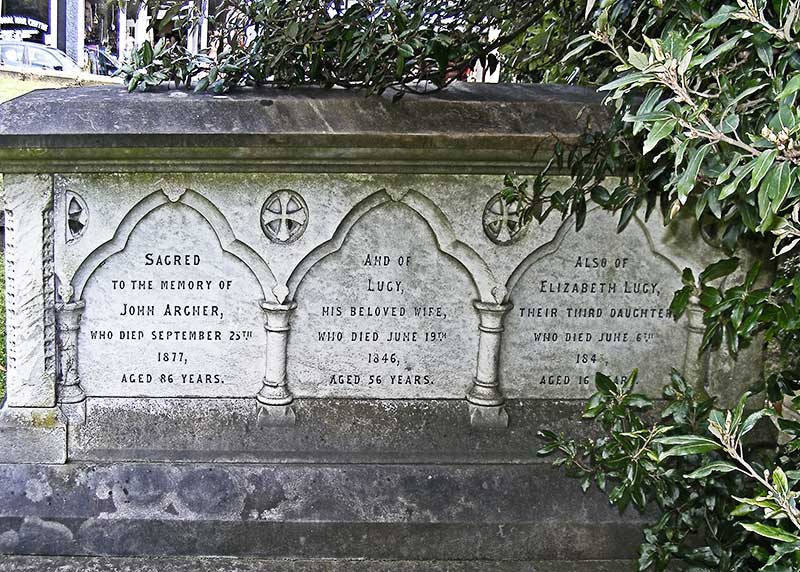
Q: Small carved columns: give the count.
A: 4